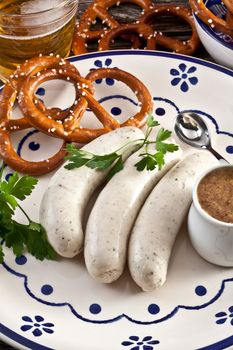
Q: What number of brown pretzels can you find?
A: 5